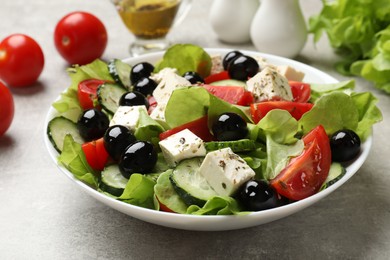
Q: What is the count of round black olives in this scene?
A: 12